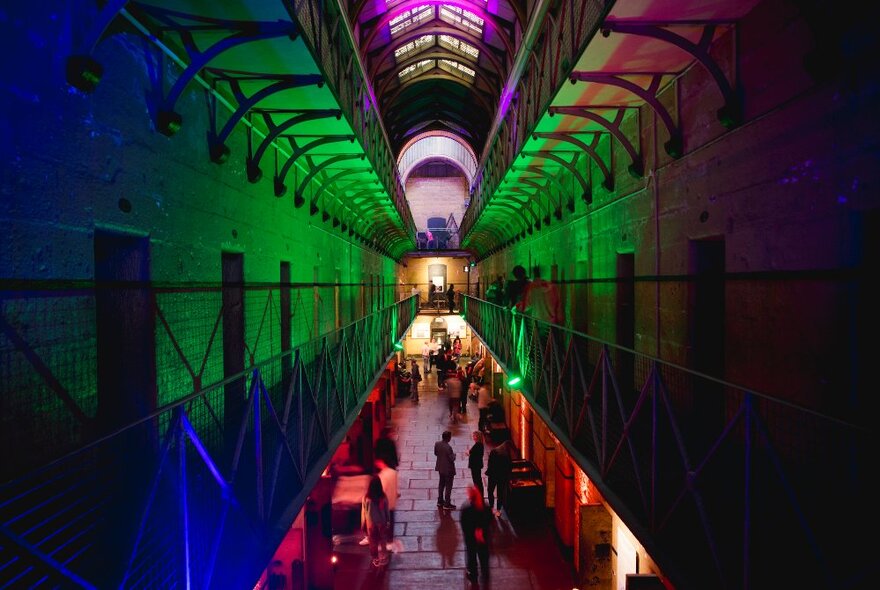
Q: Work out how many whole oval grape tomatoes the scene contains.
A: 0